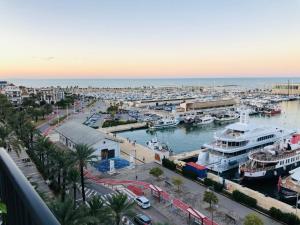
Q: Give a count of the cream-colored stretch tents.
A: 0